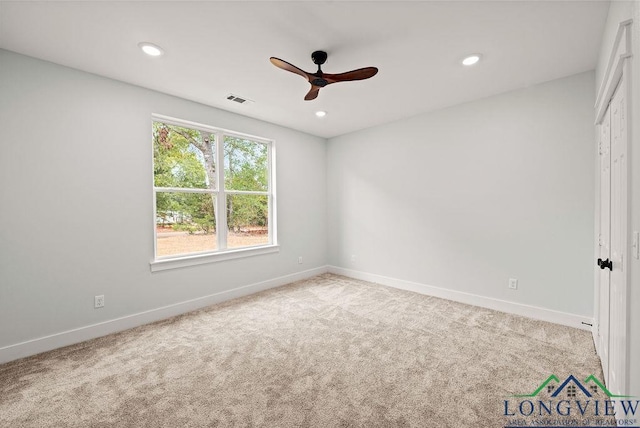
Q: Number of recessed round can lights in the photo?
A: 3